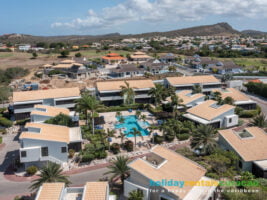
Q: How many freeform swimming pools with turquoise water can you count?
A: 1